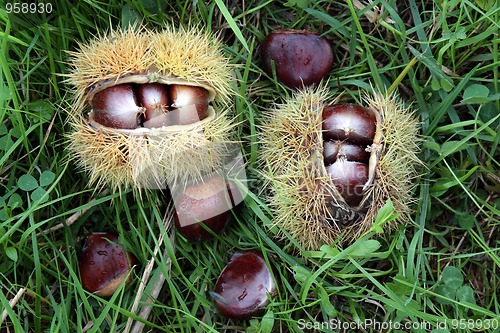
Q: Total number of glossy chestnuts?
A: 10